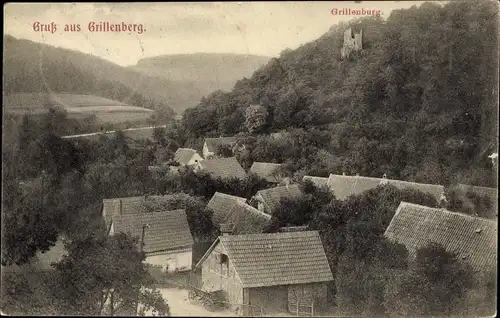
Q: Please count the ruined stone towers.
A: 1